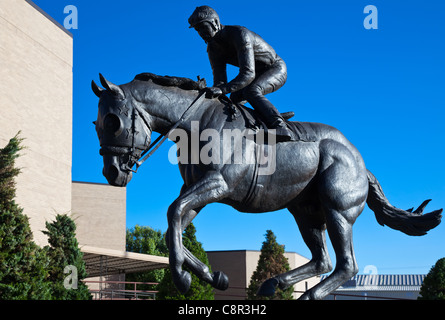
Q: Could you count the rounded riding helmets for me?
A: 1